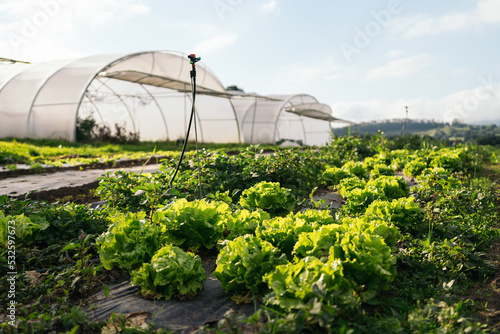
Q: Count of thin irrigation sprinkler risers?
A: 2